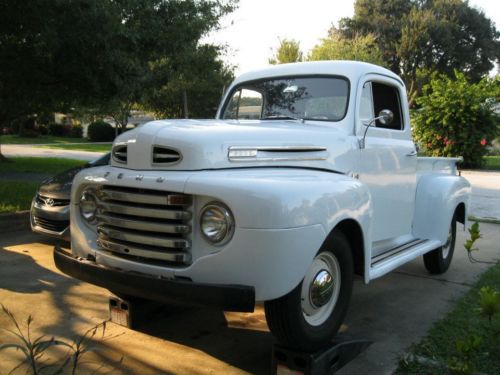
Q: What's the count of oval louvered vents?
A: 2